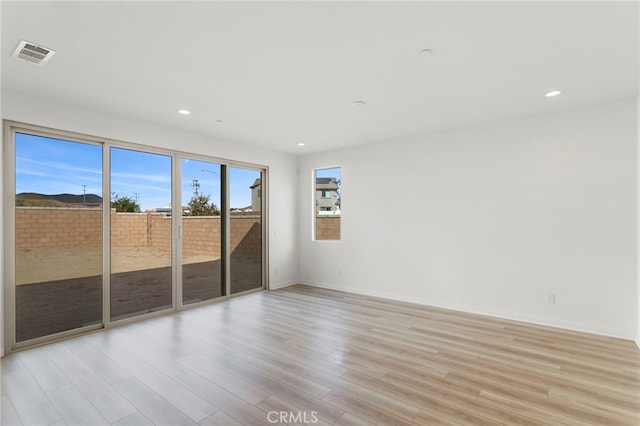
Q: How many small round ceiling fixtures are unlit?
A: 3